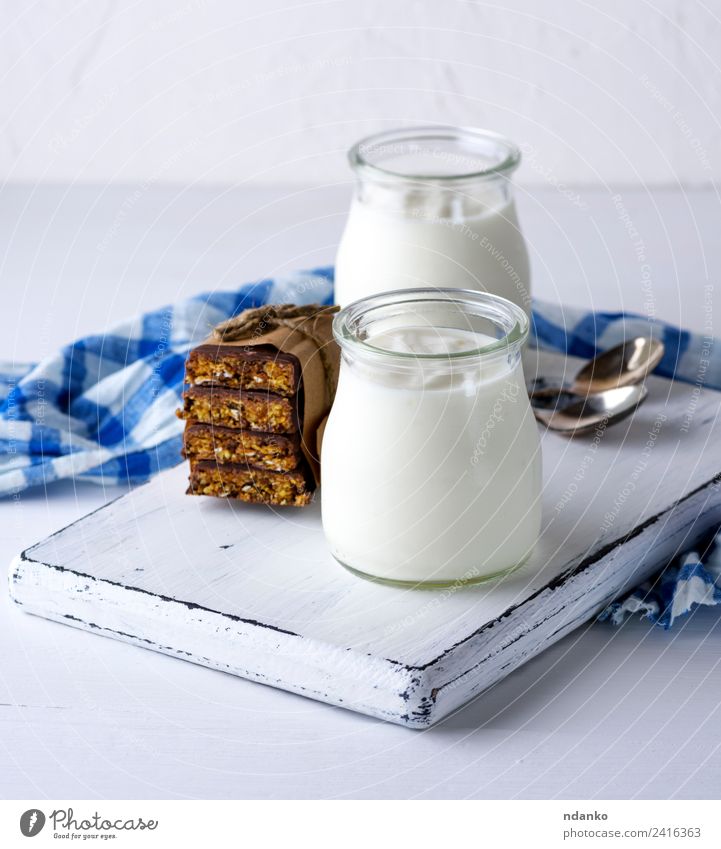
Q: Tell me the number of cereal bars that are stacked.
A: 4